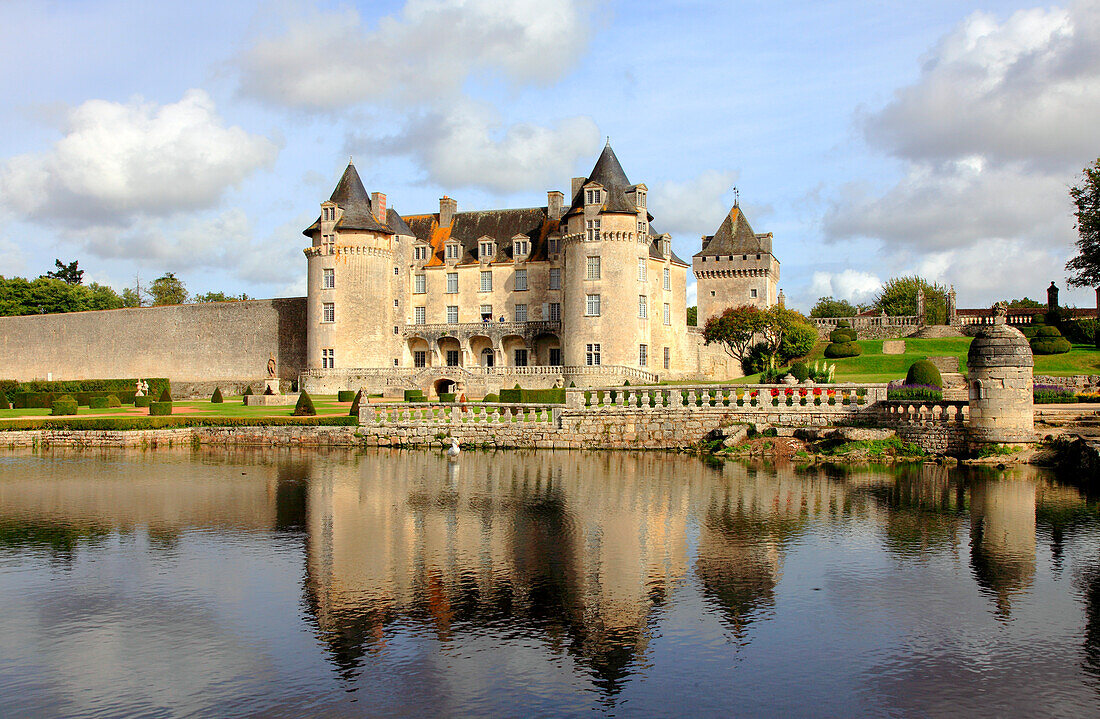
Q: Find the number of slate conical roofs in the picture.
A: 2